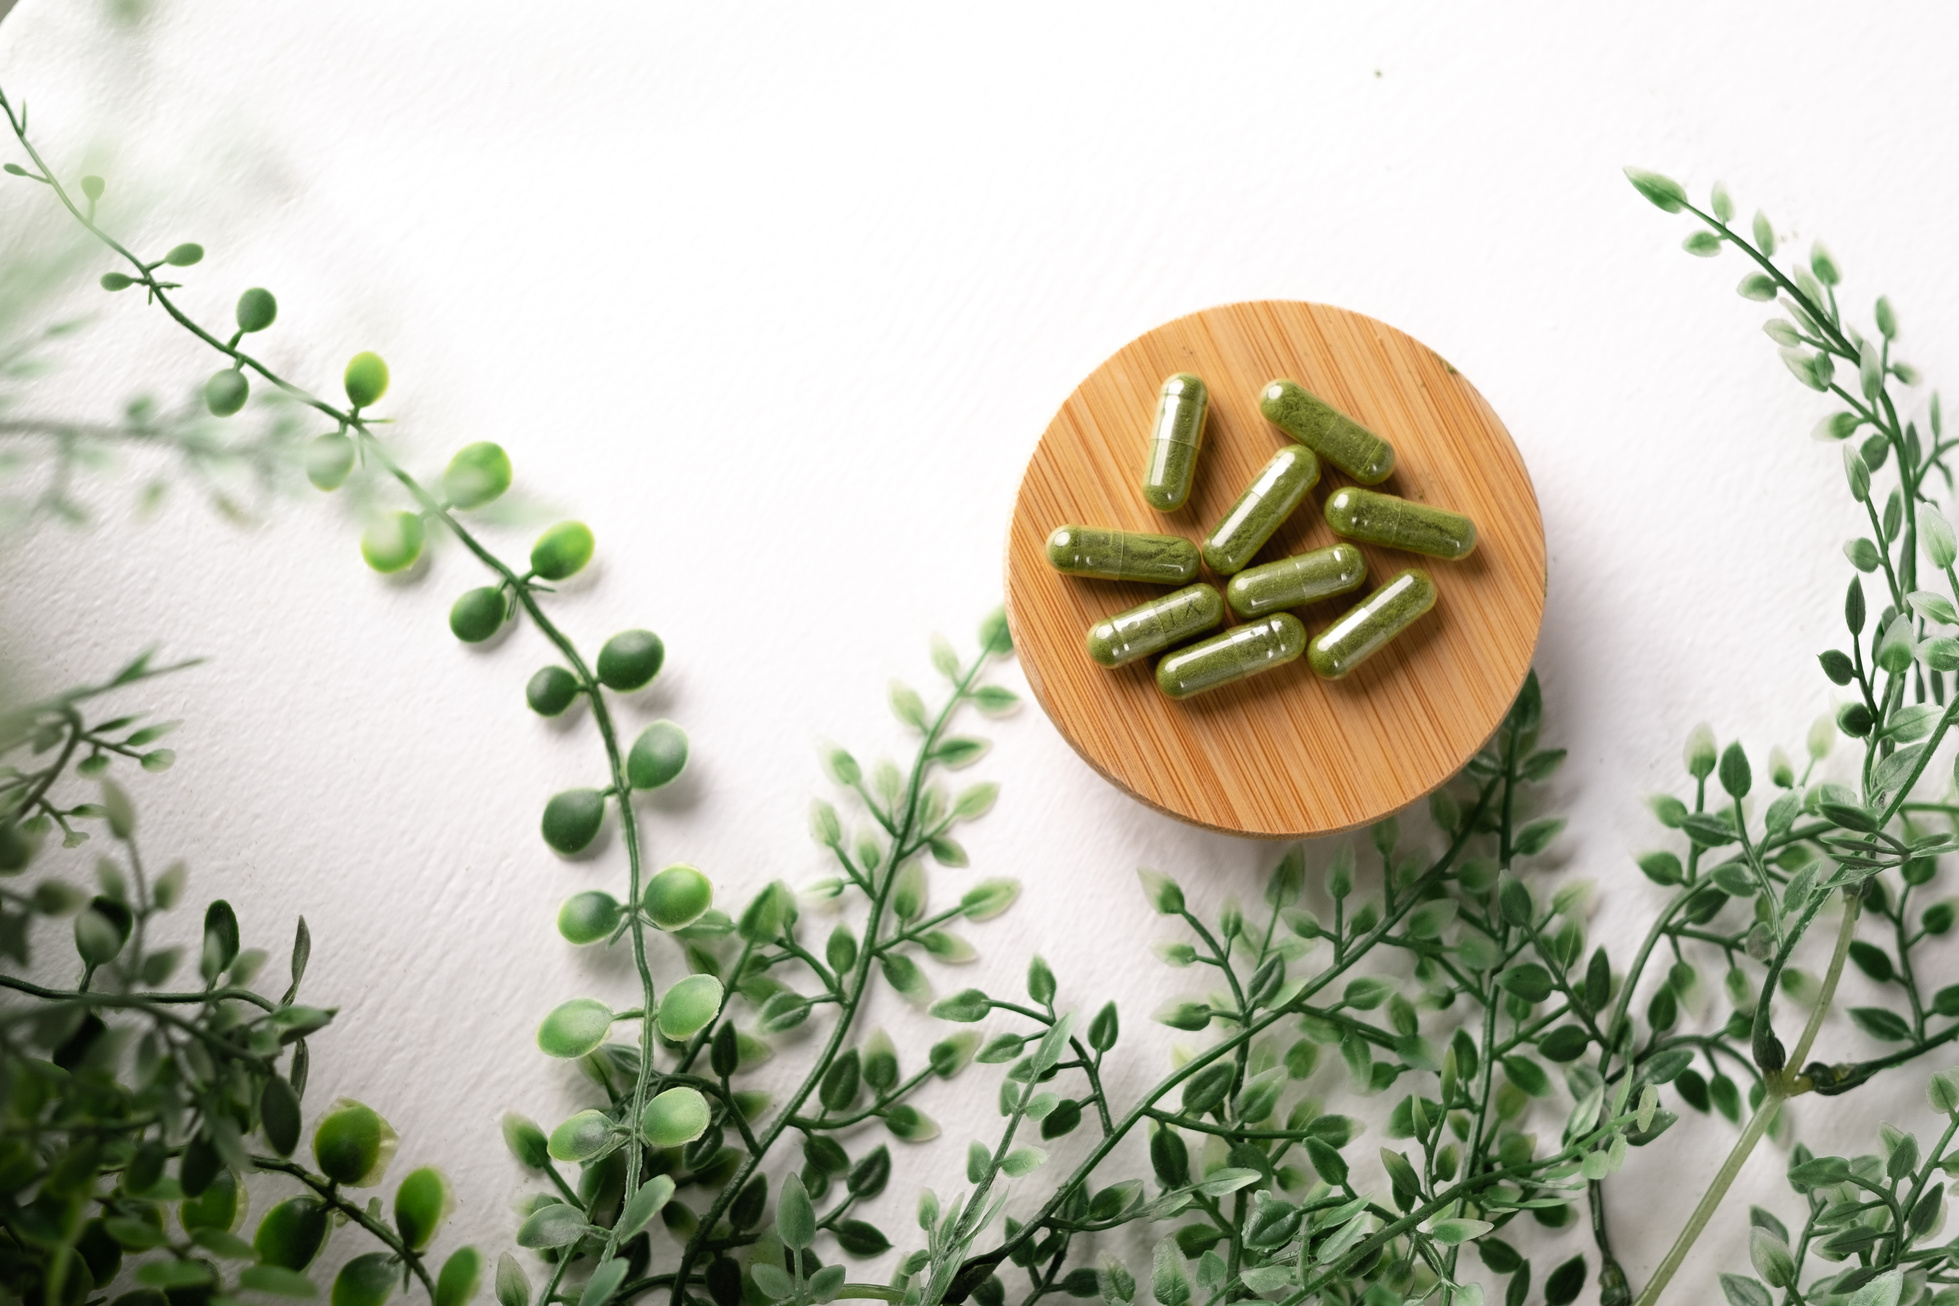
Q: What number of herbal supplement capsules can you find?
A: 9